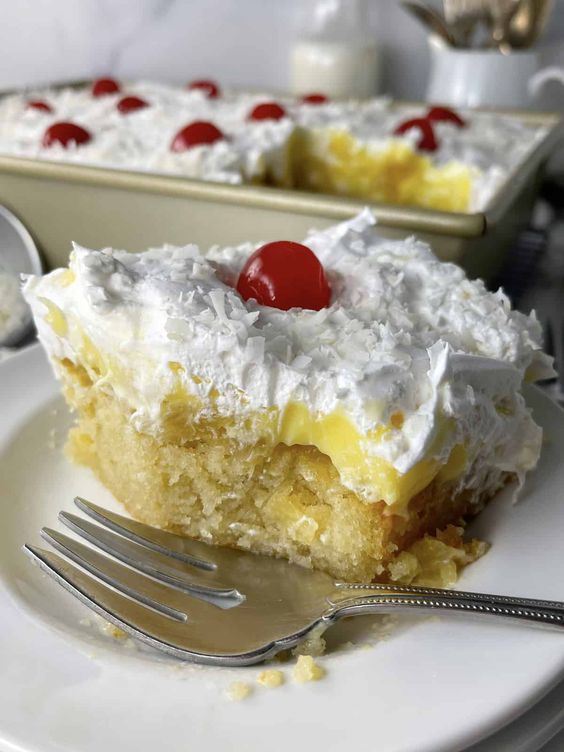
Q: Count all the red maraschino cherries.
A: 11